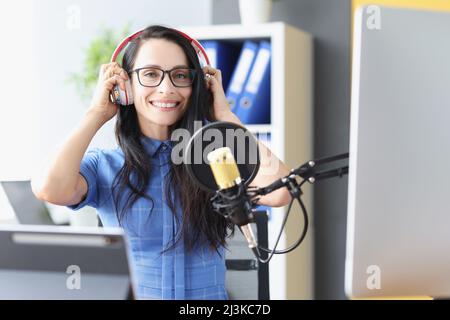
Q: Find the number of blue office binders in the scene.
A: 3